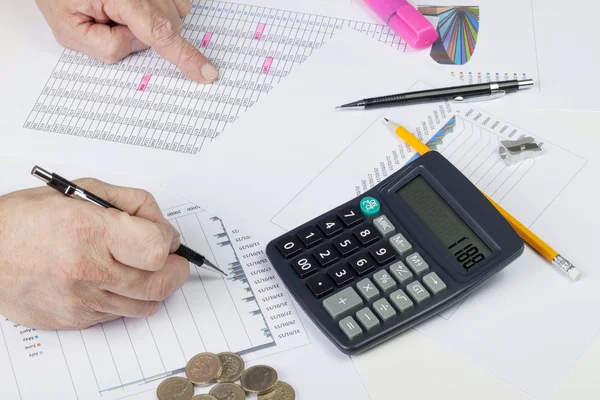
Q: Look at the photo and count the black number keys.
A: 11